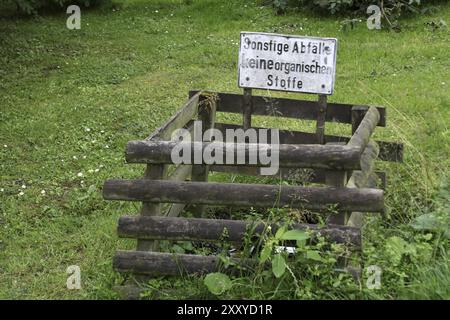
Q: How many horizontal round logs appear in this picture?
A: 4